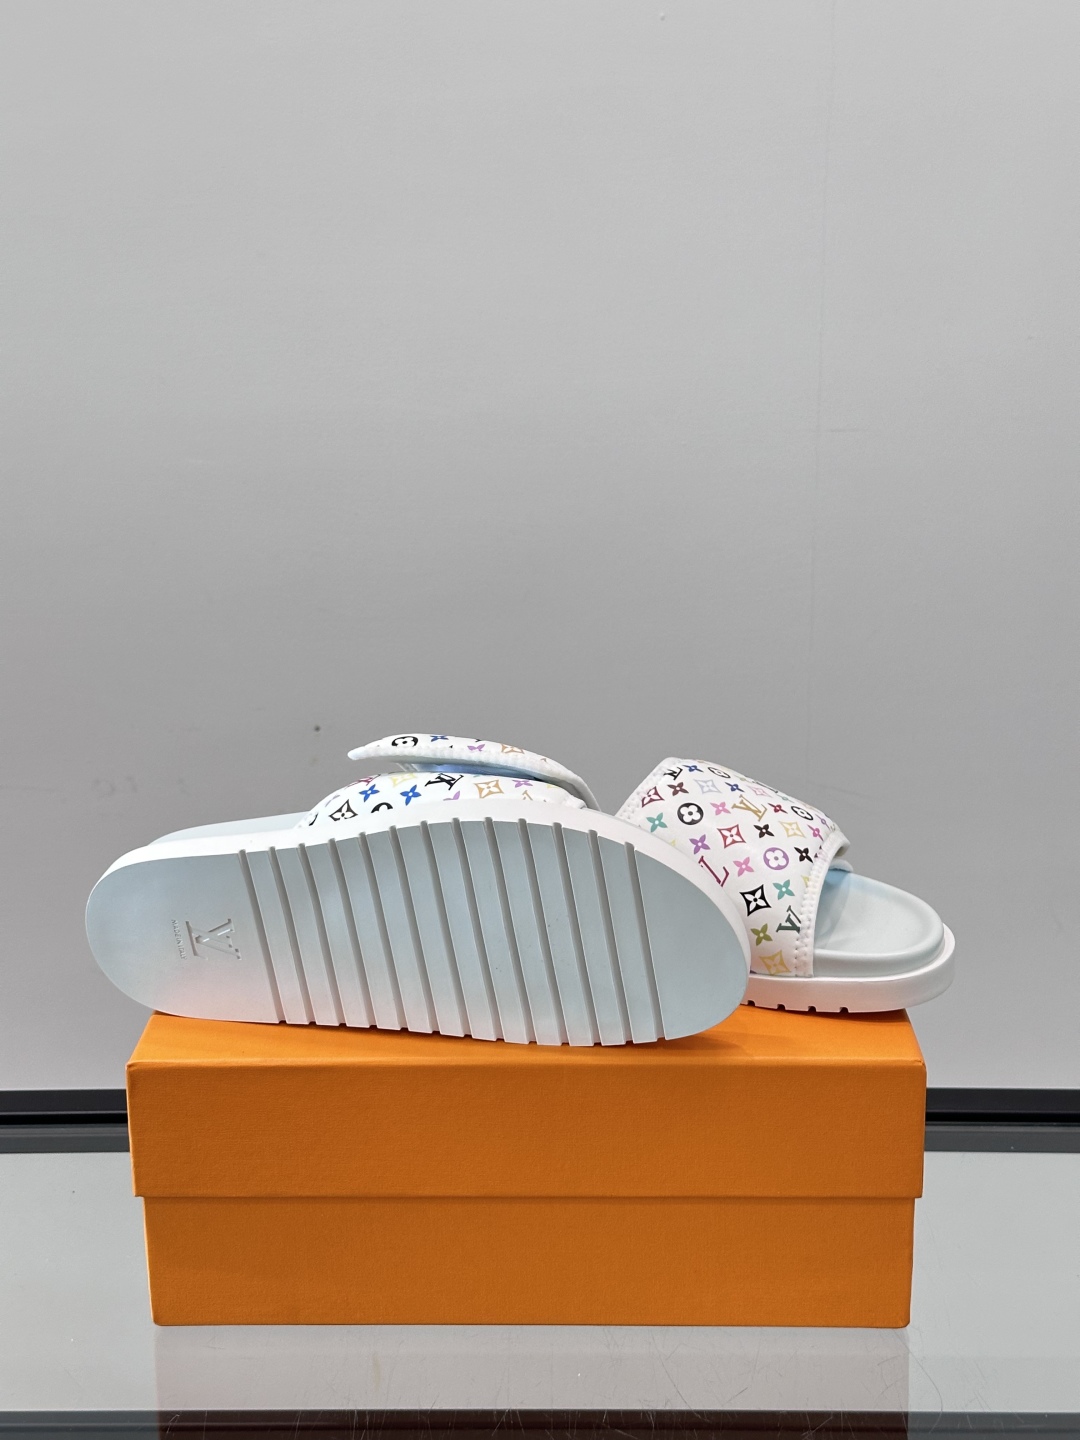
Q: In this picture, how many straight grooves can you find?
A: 13